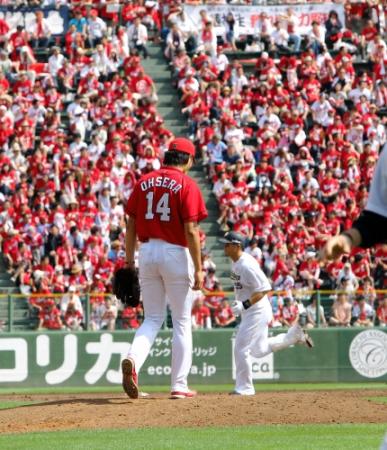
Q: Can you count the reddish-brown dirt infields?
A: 1